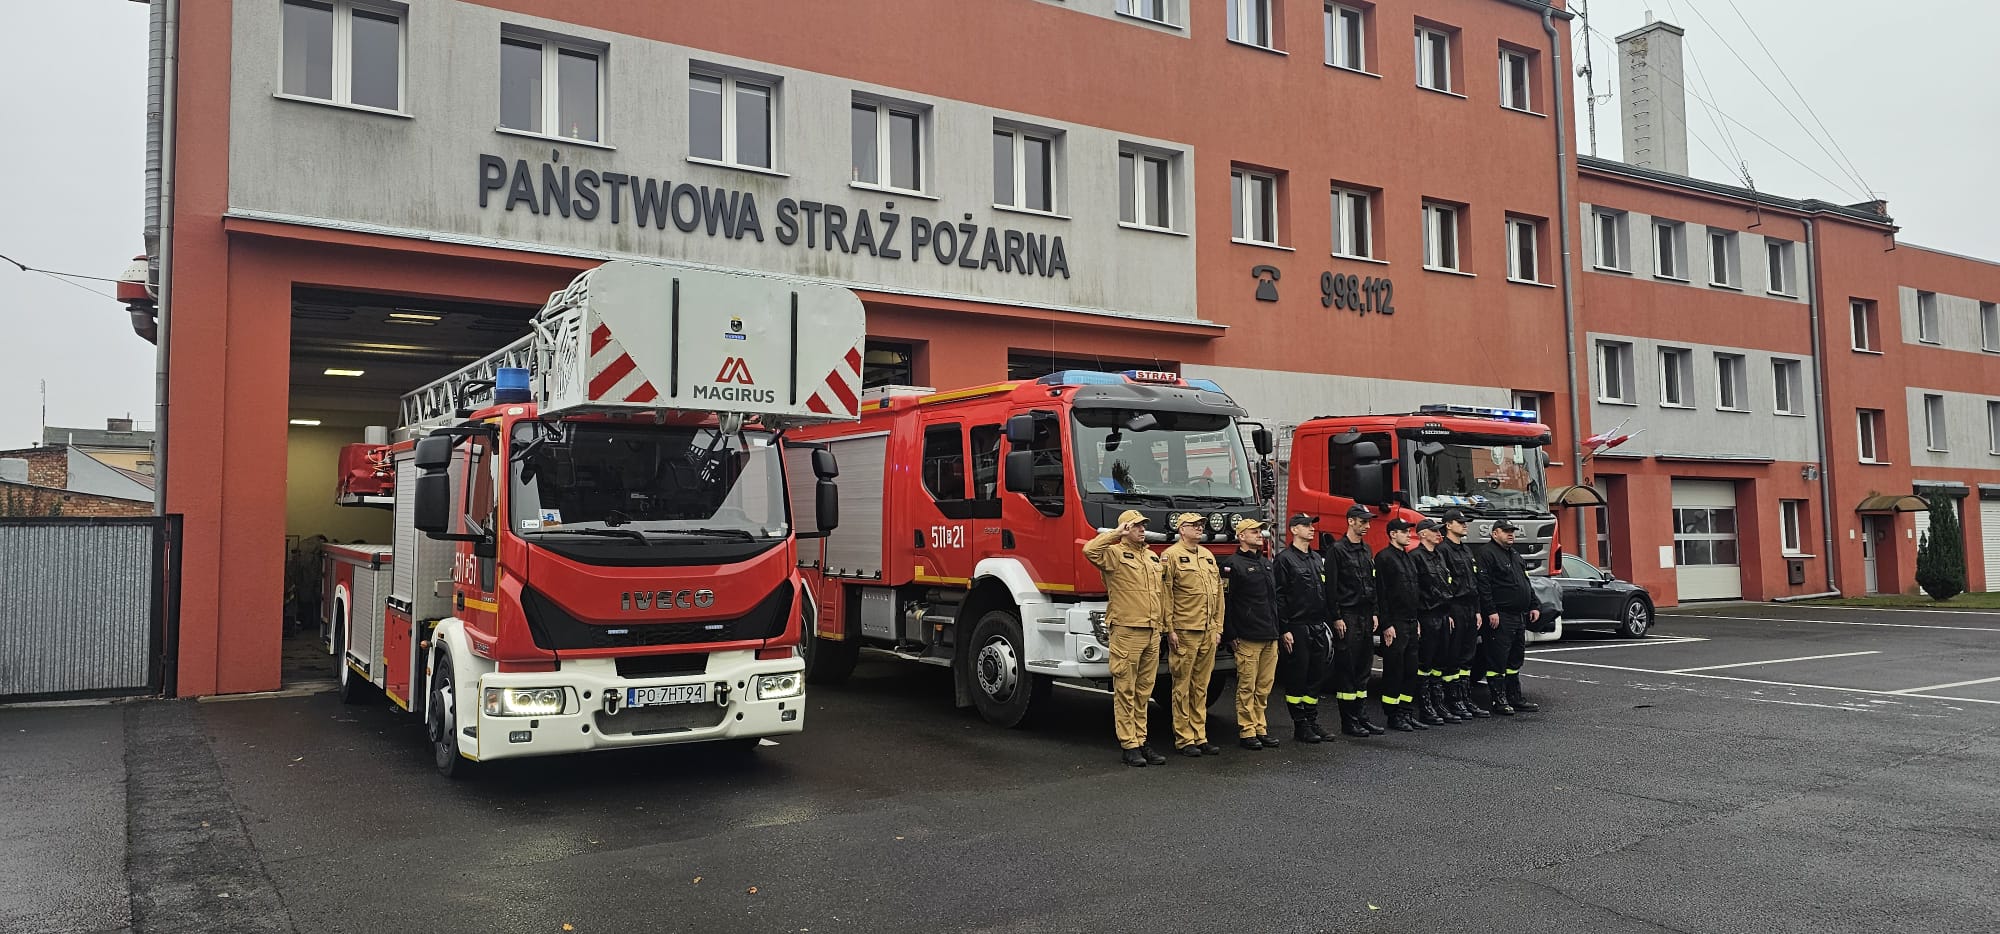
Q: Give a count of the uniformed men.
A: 9